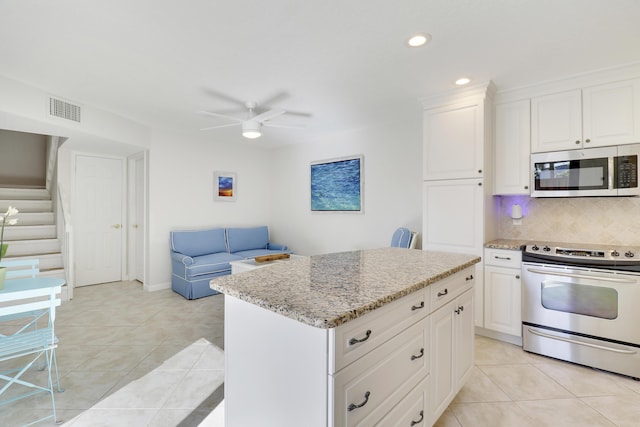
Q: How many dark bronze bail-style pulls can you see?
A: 8